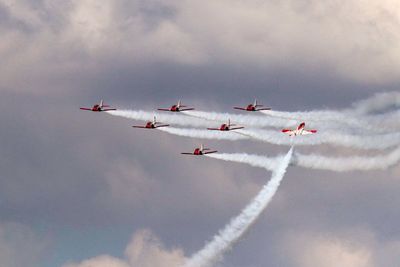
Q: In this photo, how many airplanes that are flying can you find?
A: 7